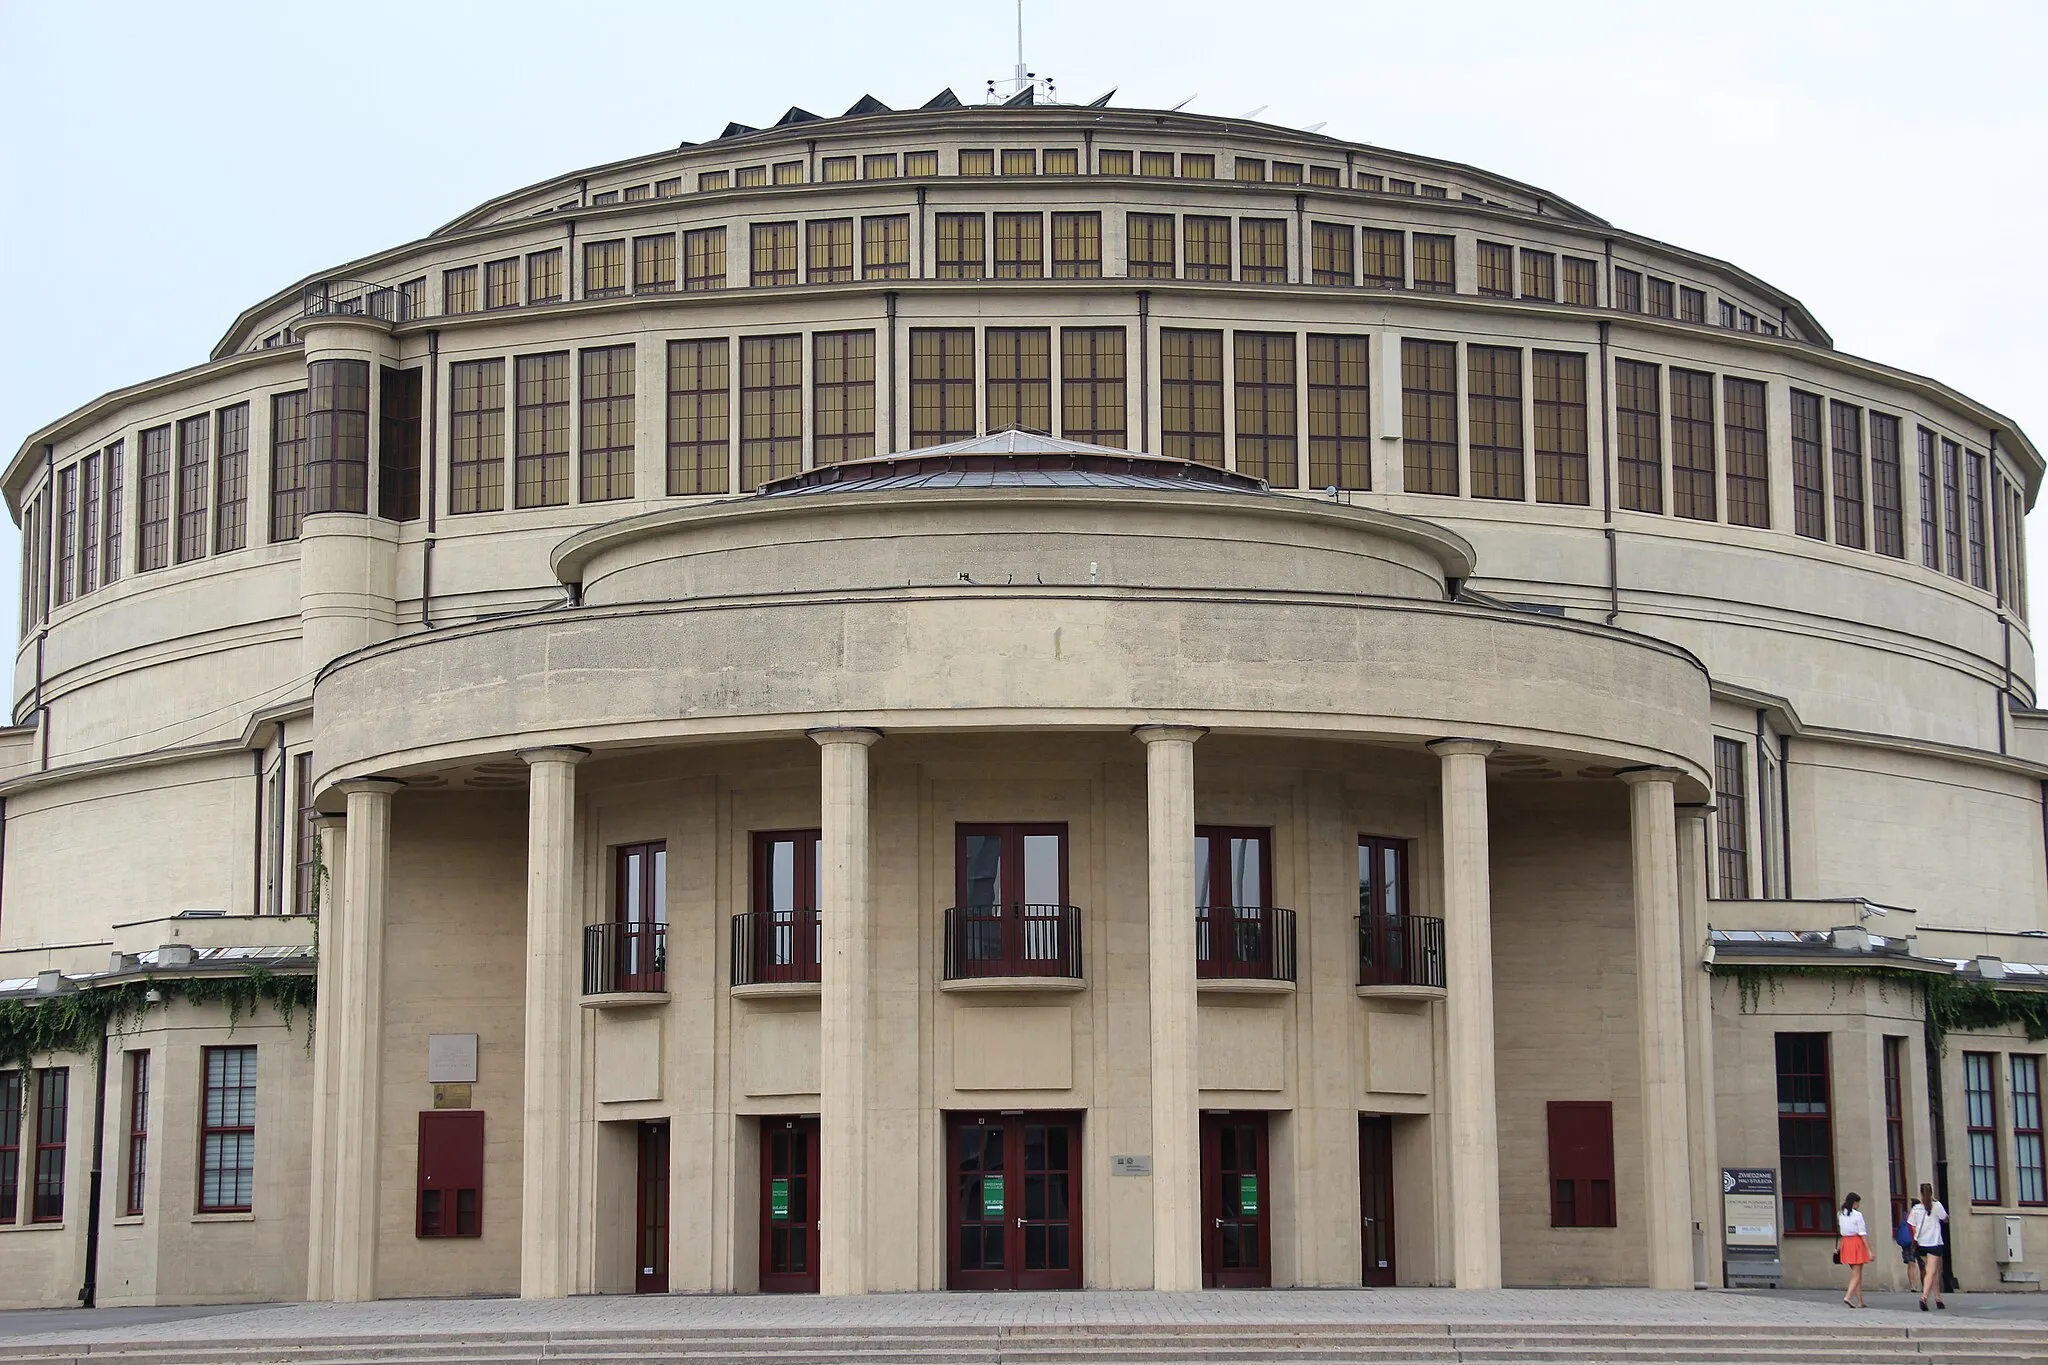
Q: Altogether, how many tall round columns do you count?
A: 8